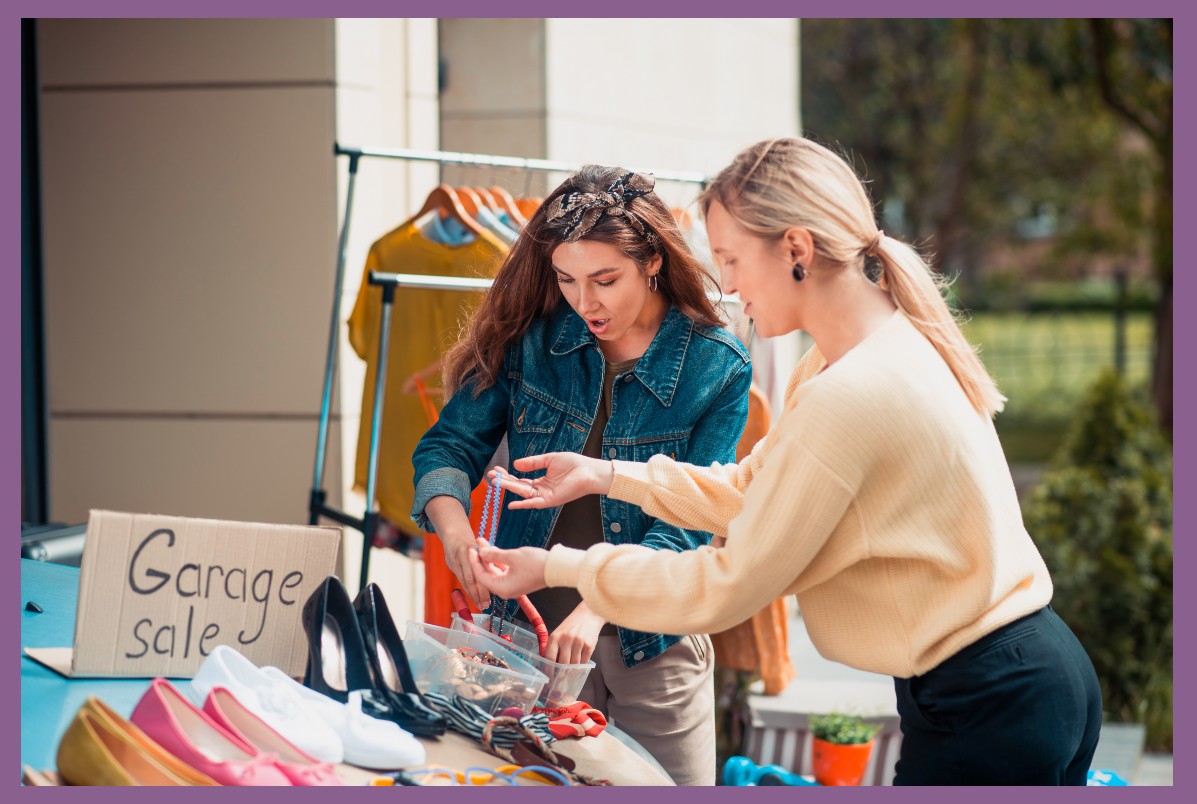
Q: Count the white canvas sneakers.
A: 2